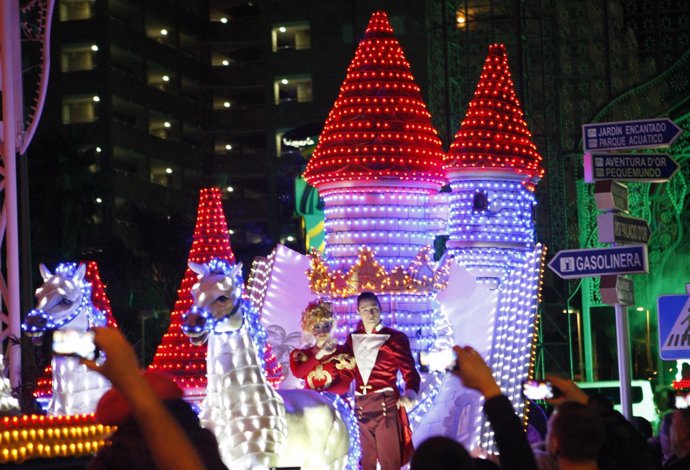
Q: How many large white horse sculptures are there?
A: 2